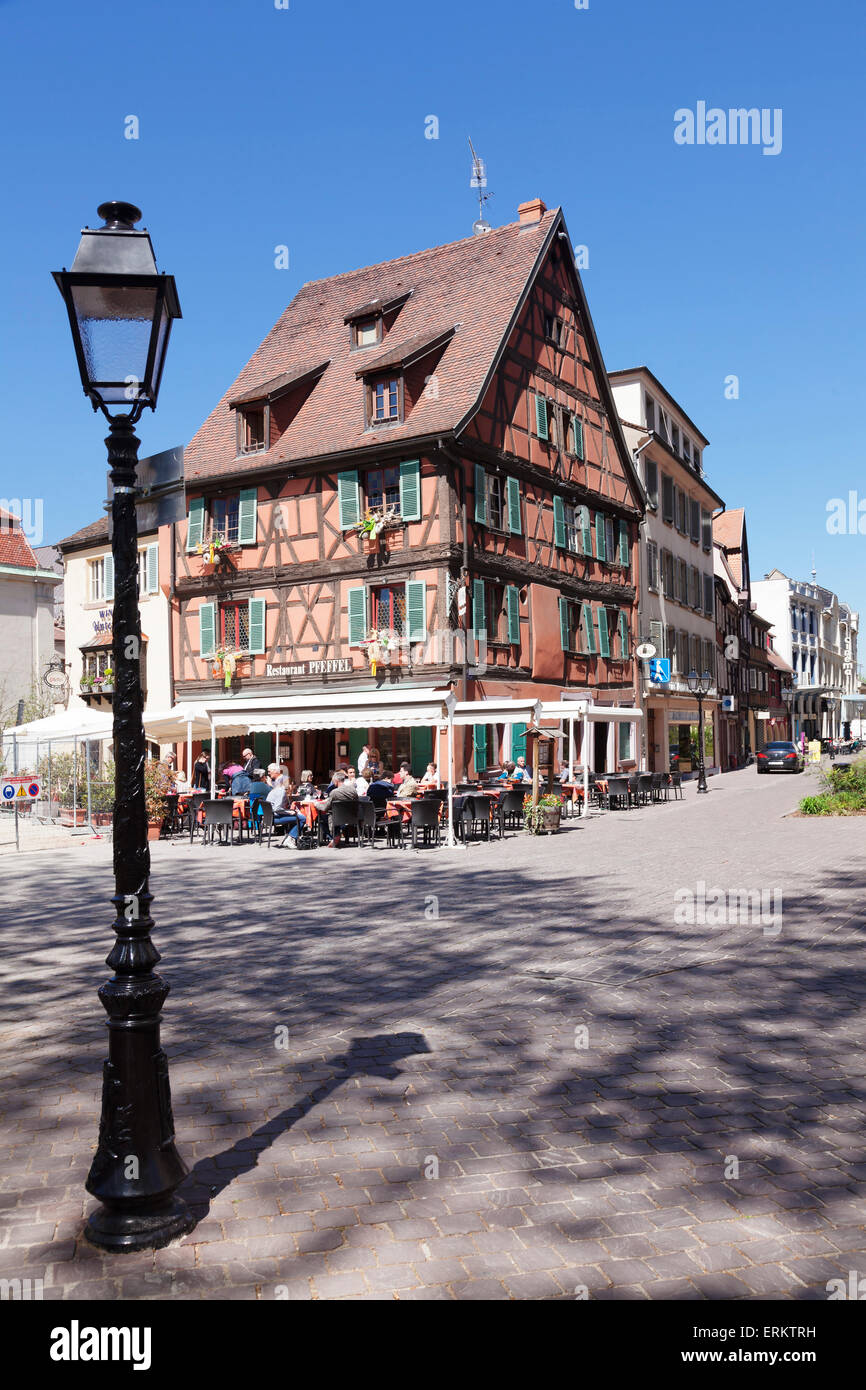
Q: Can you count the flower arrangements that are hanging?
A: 4